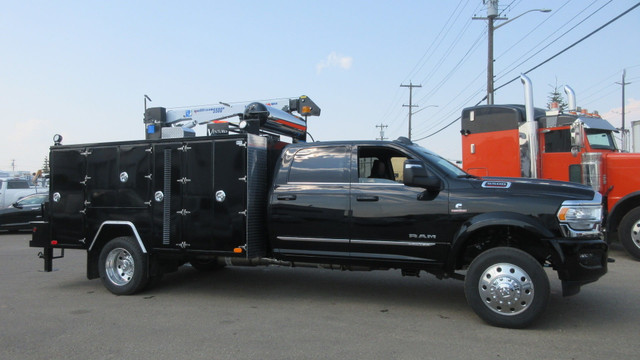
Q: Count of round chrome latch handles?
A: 4